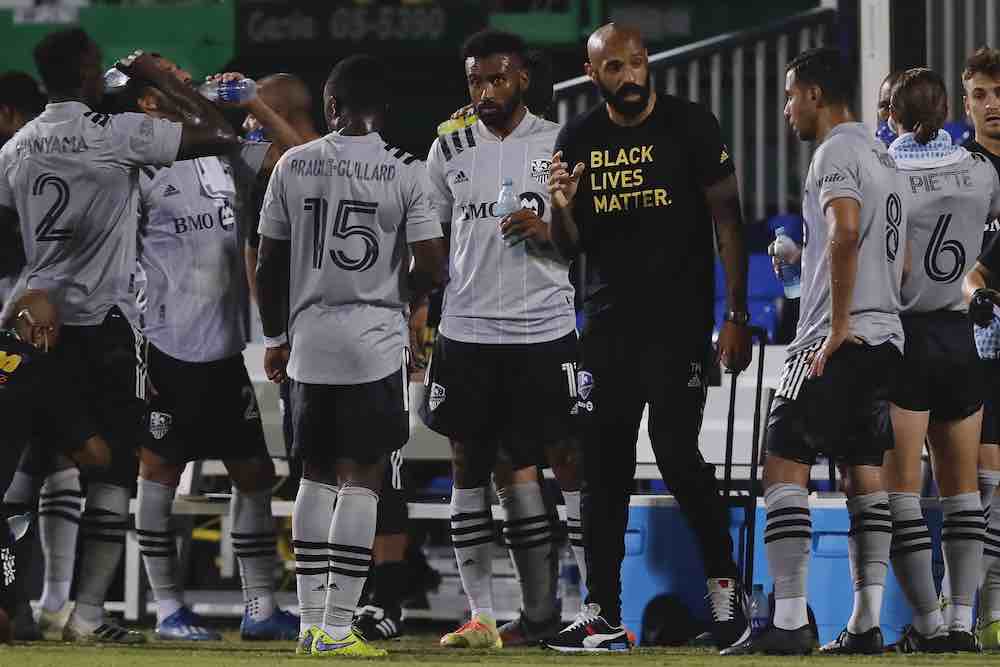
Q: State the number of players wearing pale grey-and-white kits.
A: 6